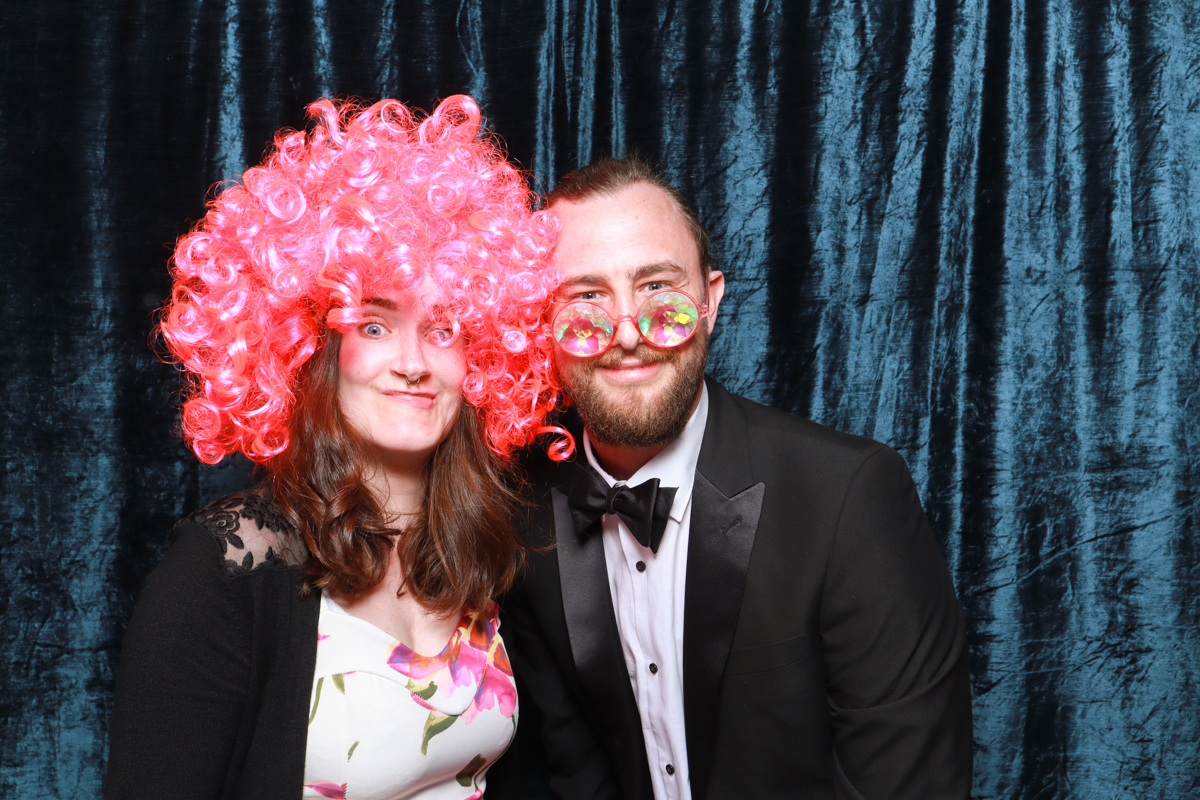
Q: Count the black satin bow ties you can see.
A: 1